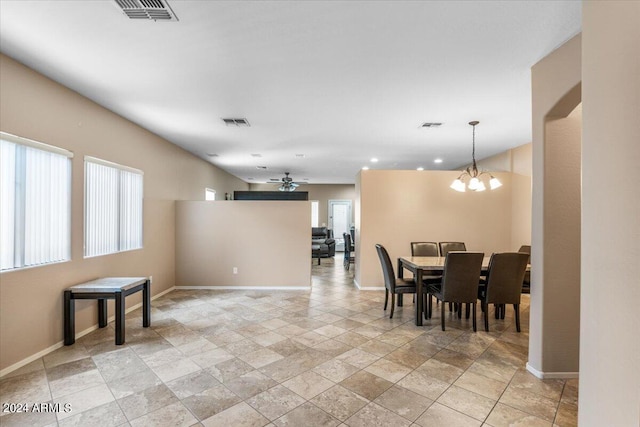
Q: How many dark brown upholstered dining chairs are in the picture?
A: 6